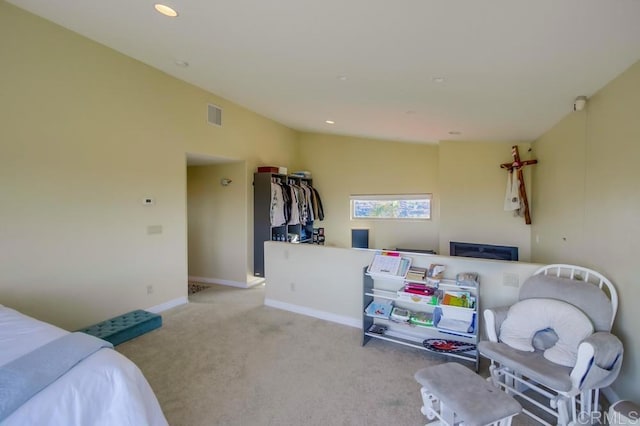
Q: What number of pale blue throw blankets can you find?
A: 1